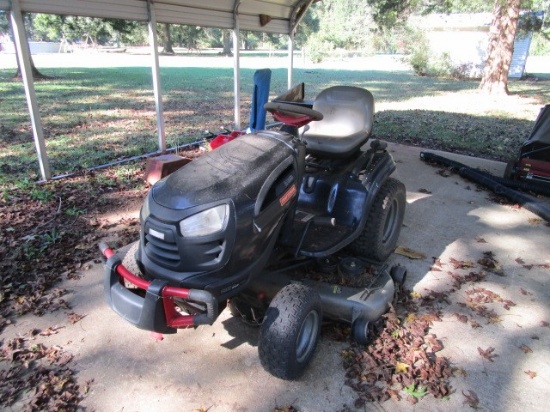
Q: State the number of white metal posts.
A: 4